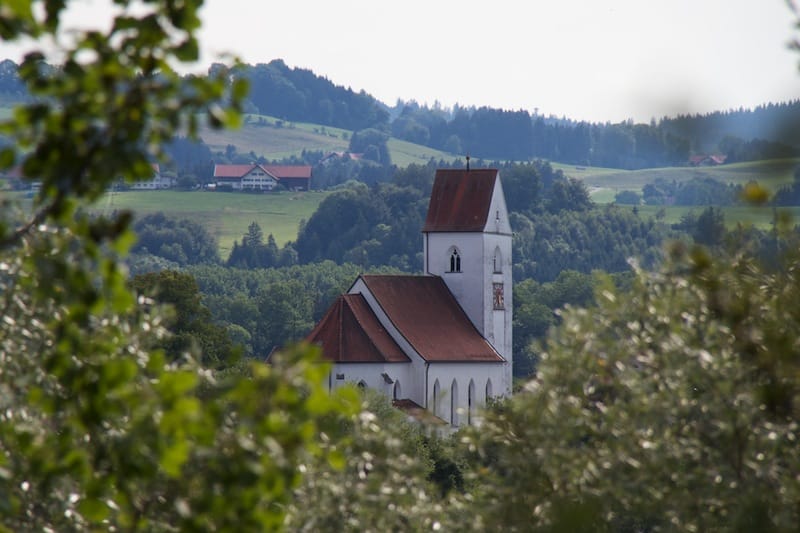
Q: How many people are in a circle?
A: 0